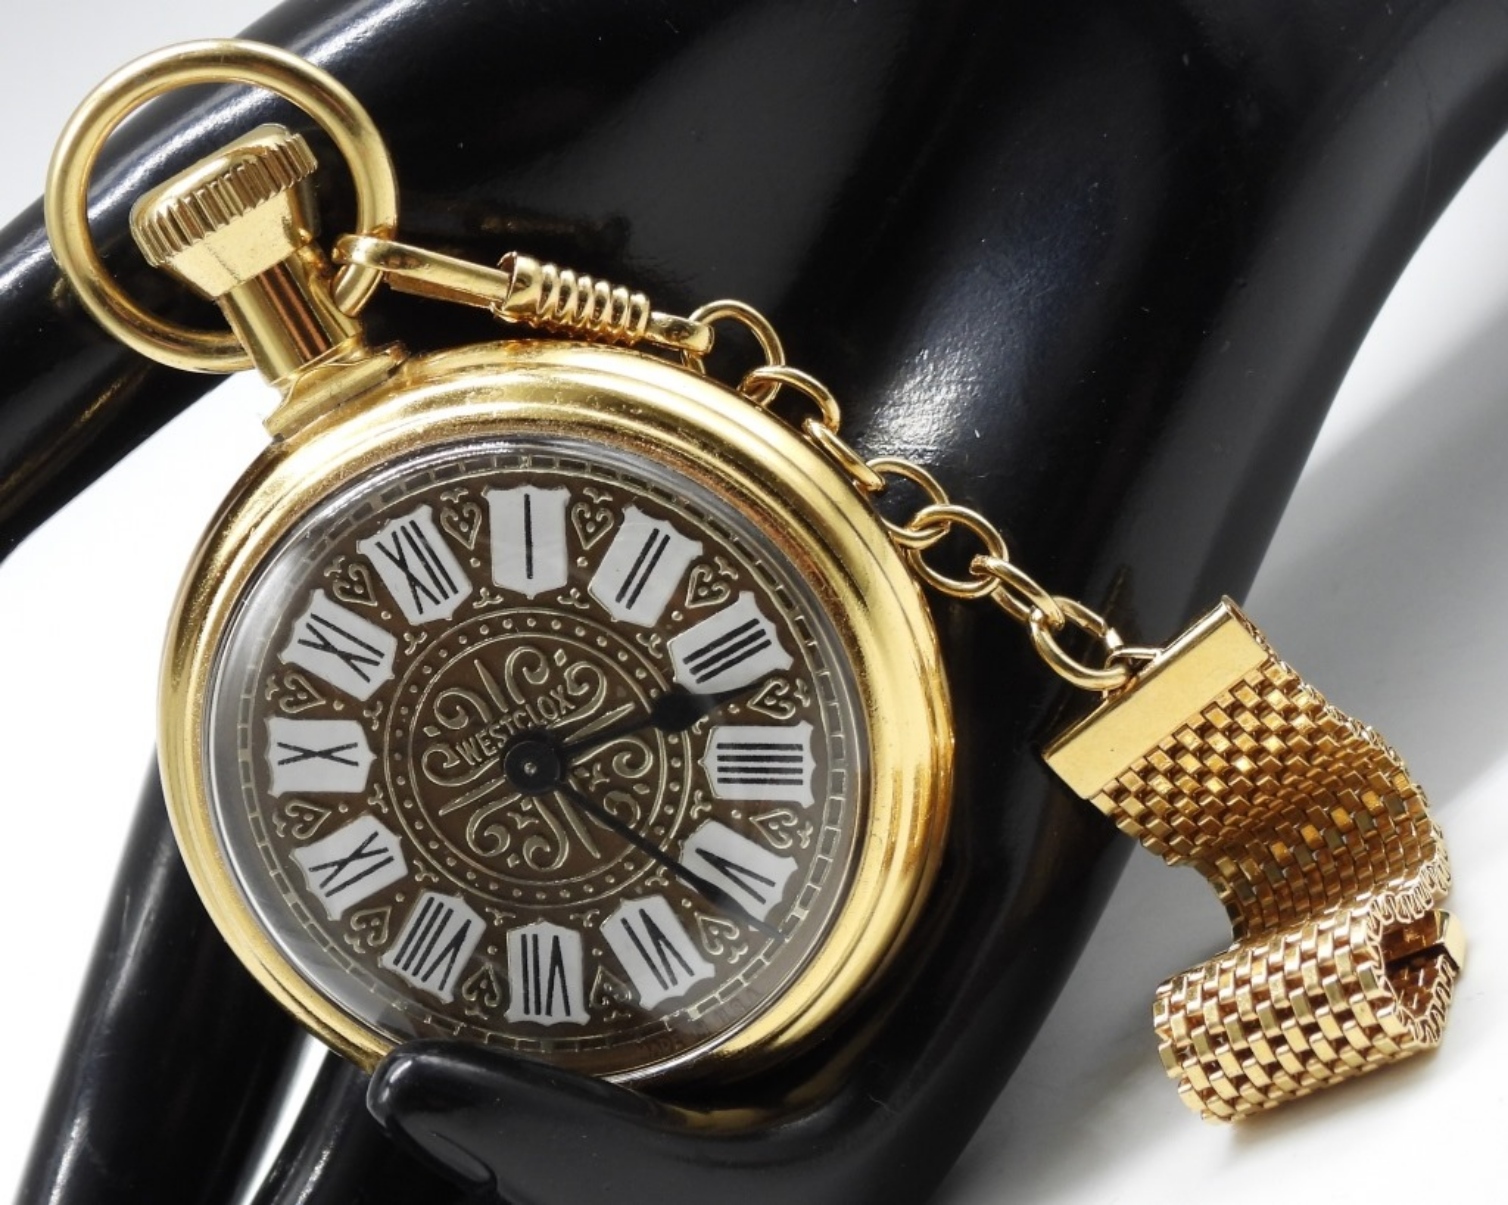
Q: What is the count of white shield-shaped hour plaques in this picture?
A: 12